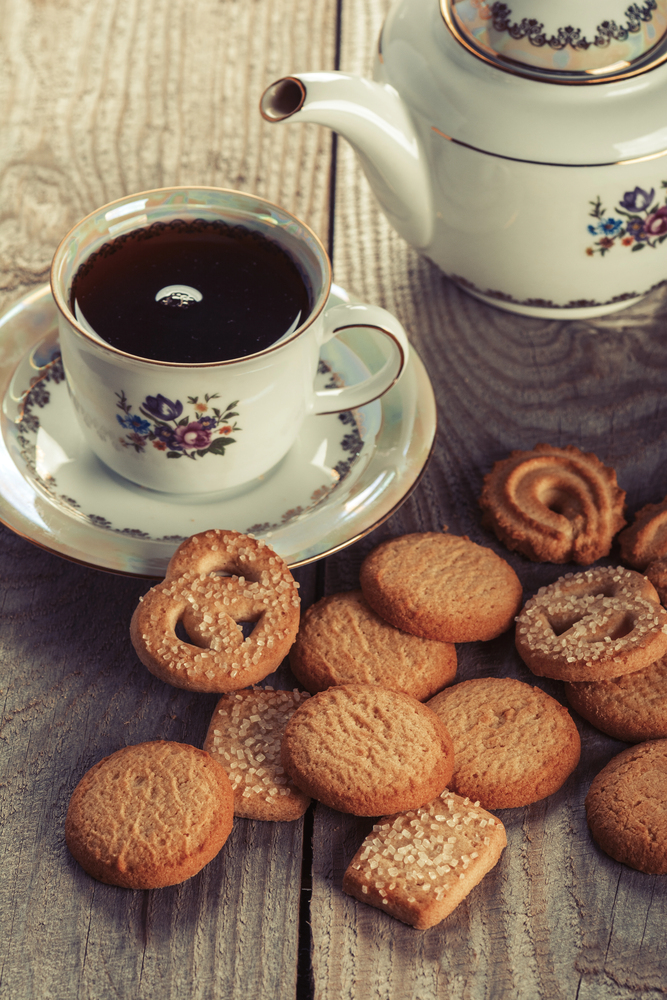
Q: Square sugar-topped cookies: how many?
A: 2